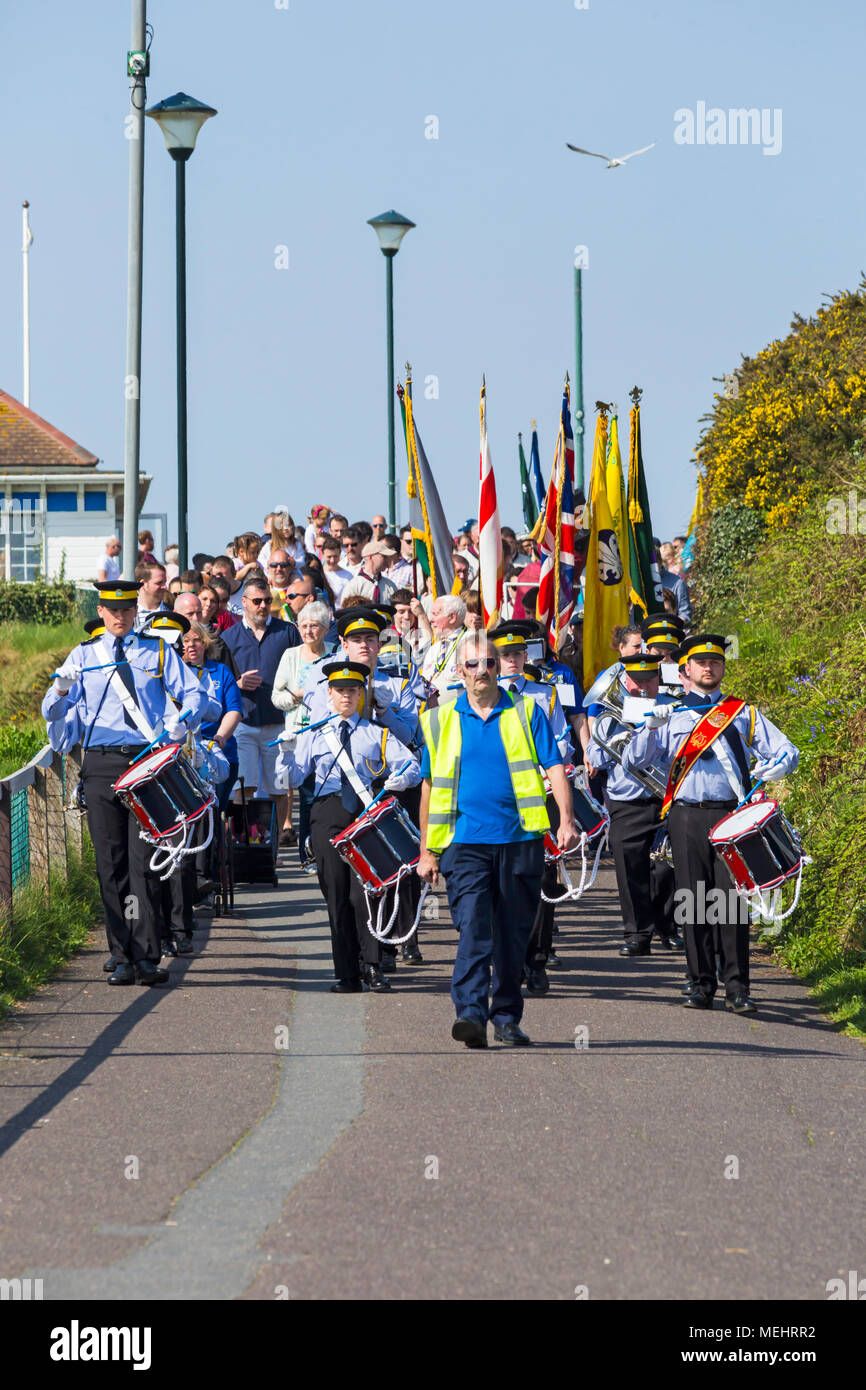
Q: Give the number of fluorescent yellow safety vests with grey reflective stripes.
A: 1